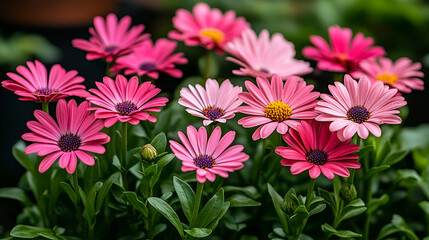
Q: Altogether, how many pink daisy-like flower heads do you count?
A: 14